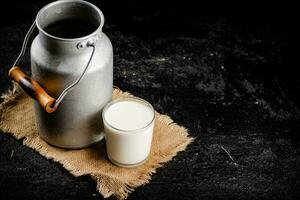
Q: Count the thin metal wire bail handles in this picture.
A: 1